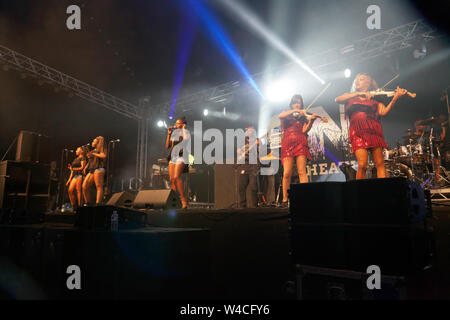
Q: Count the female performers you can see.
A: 5